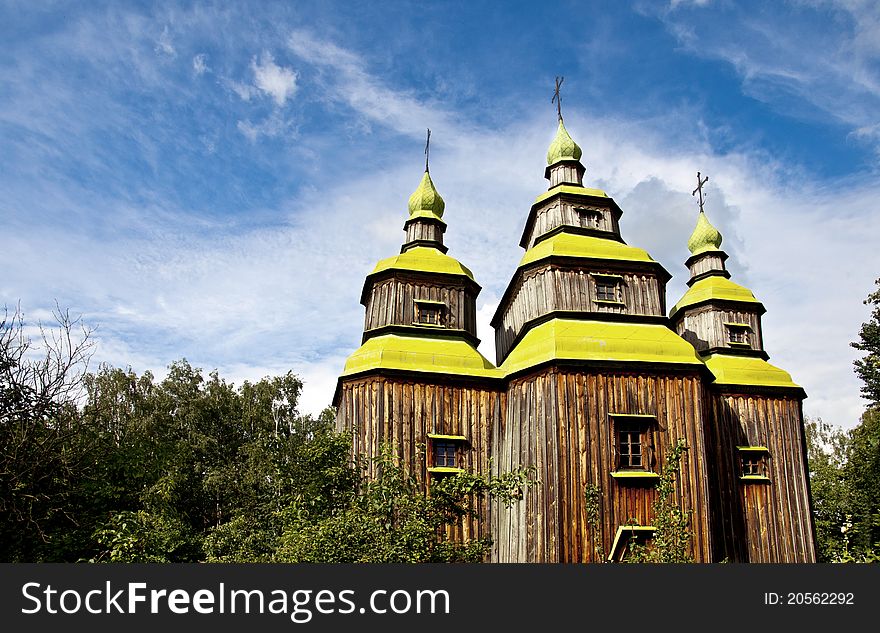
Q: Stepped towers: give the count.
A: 3